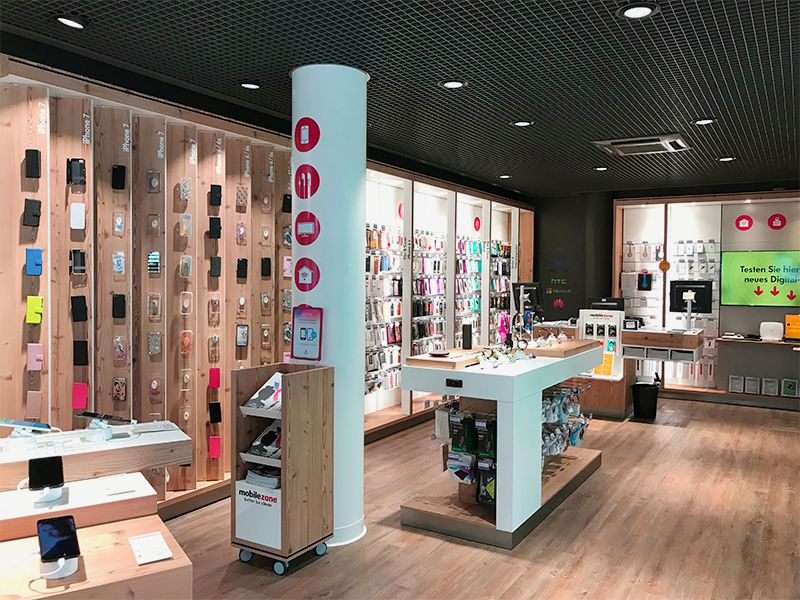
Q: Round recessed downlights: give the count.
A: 9